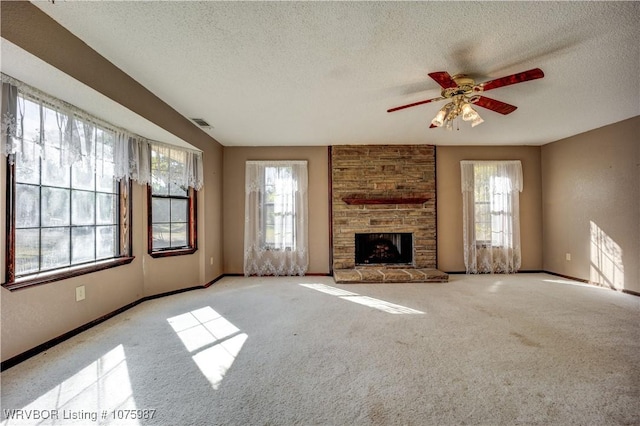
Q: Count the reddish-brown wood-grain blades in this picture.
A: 5